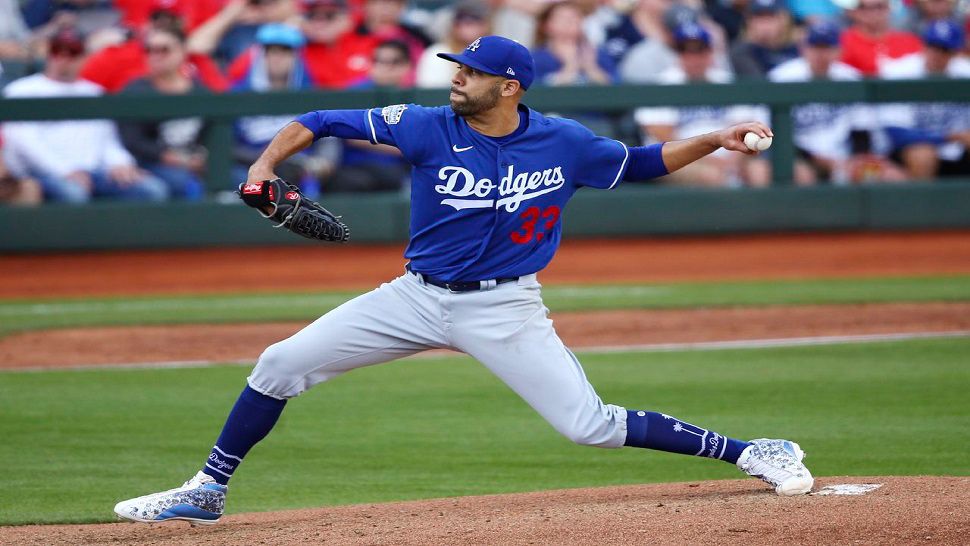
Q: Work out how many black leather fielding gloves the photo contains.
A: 1